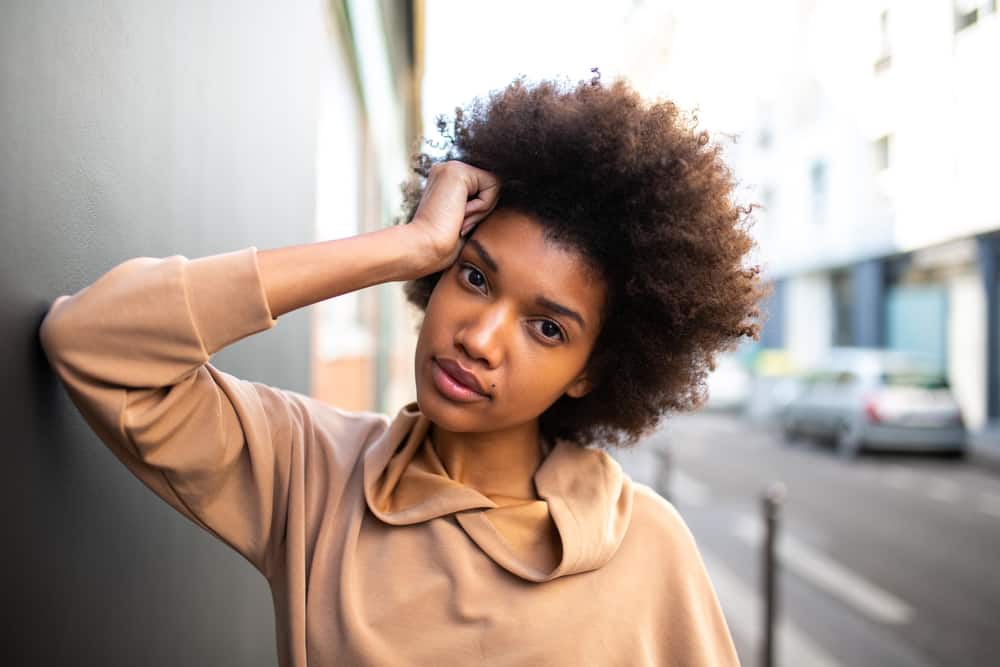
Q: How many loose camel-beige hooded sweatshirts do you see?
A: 1